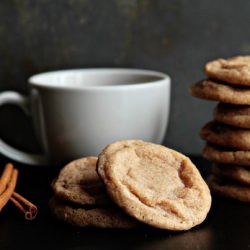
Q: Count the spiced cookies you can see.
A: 10